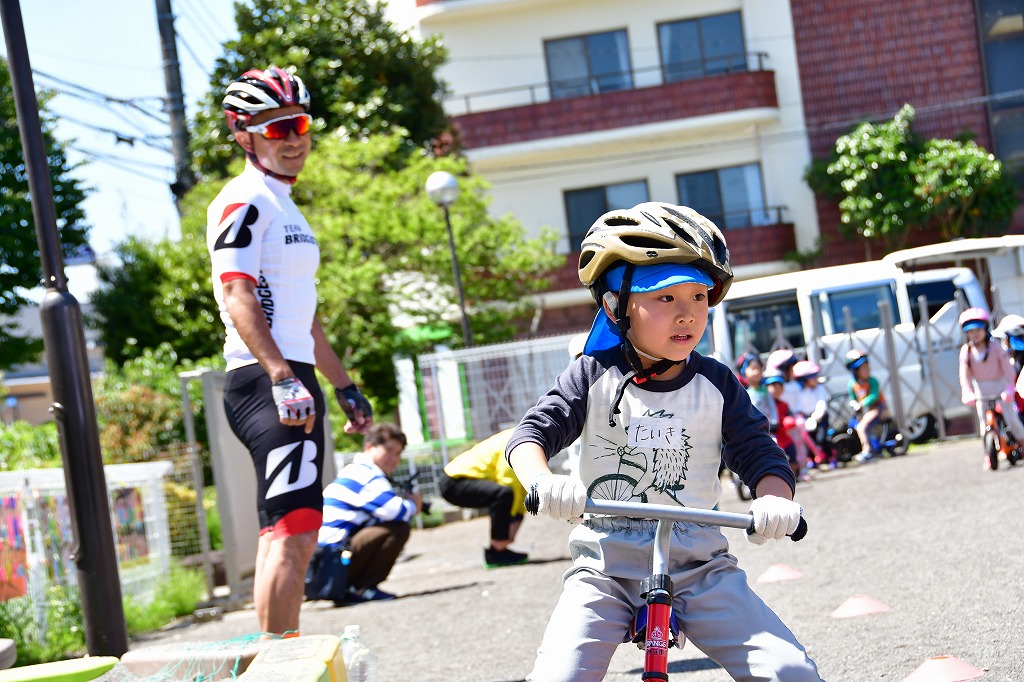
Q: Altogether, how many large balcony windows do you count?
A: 4